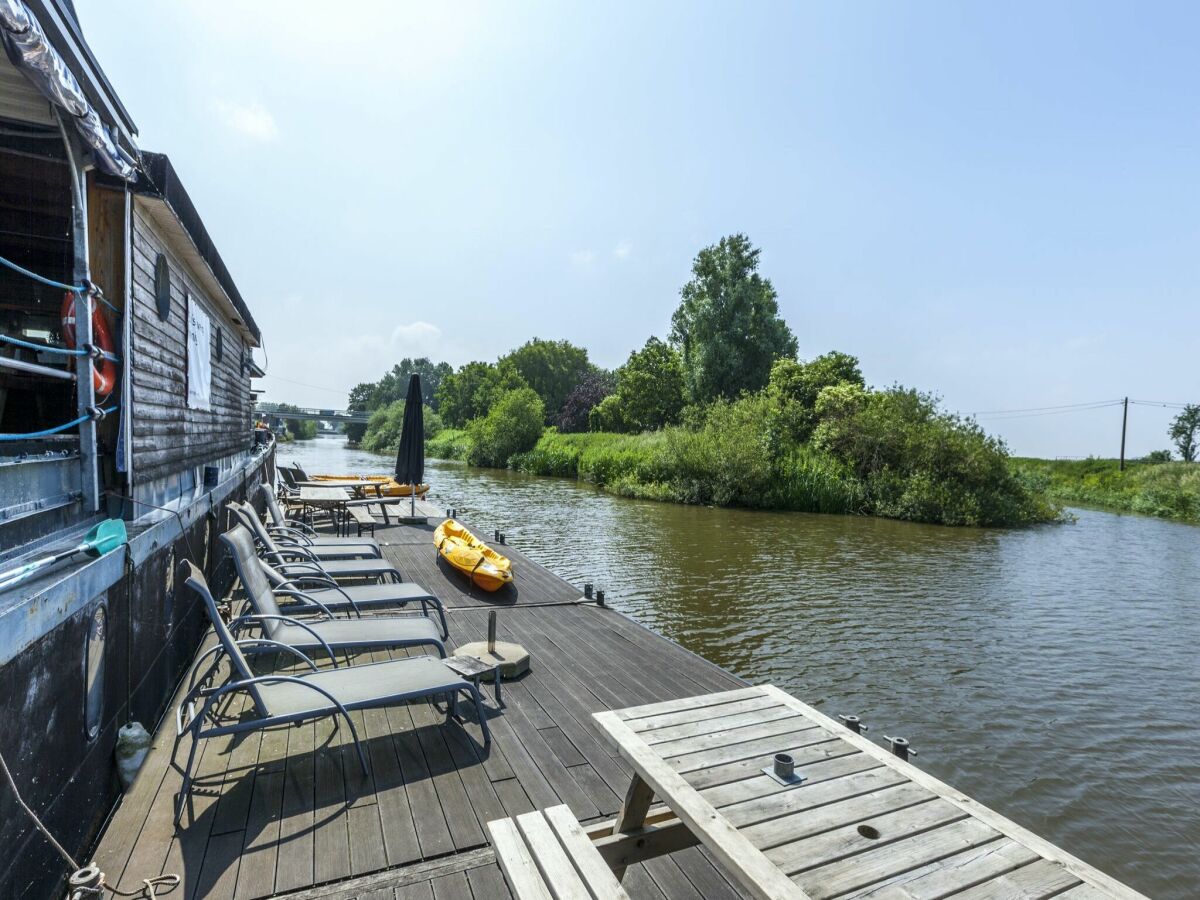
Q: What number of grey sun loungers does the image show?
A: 6